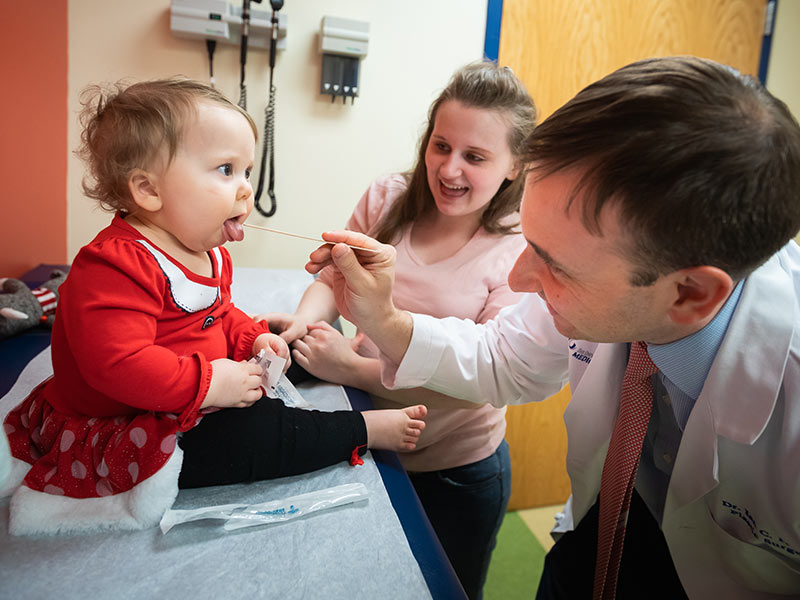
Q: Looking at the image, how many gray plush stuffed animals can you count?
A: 1